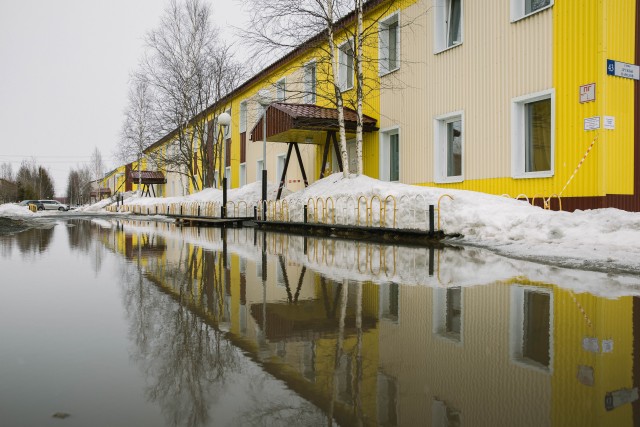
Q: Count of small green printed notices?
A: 0